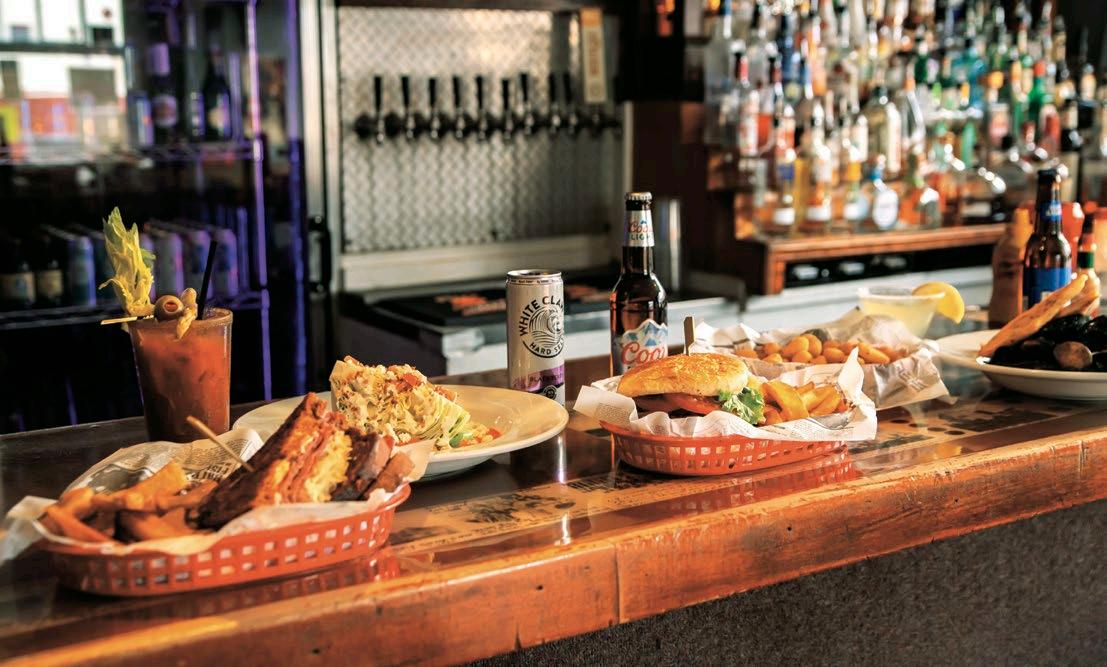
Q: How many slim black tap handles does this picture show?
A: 9